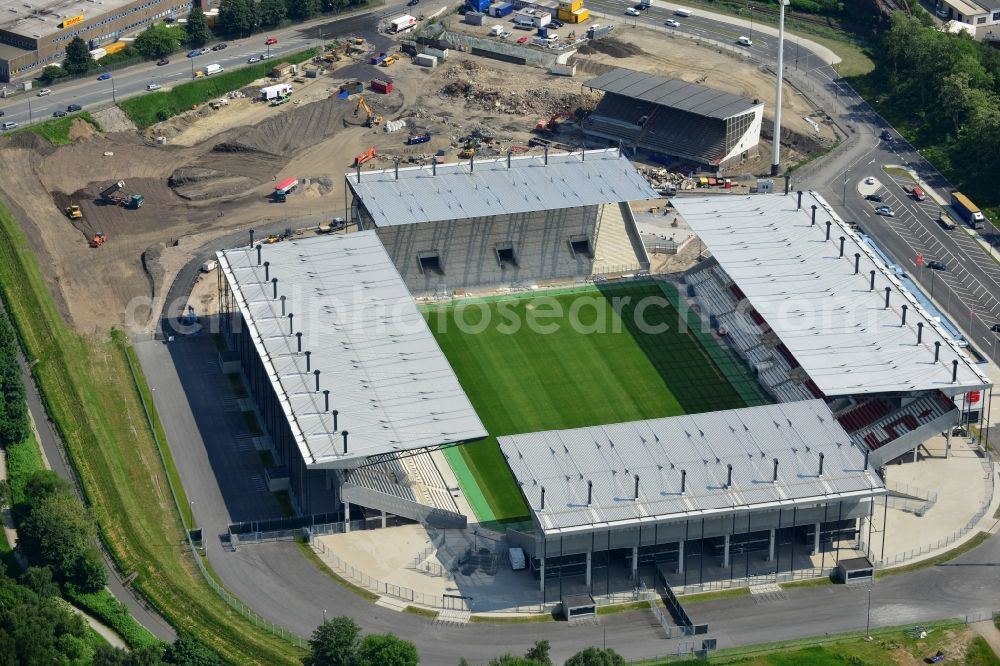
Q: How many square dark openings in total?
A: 3